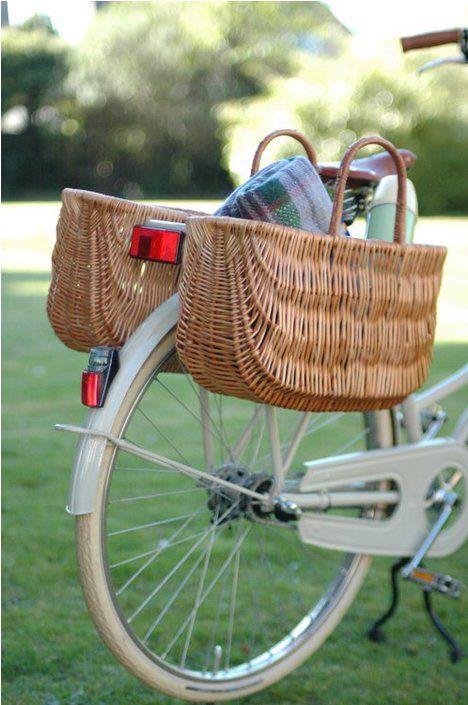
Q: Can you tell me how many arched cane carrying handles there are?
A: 2